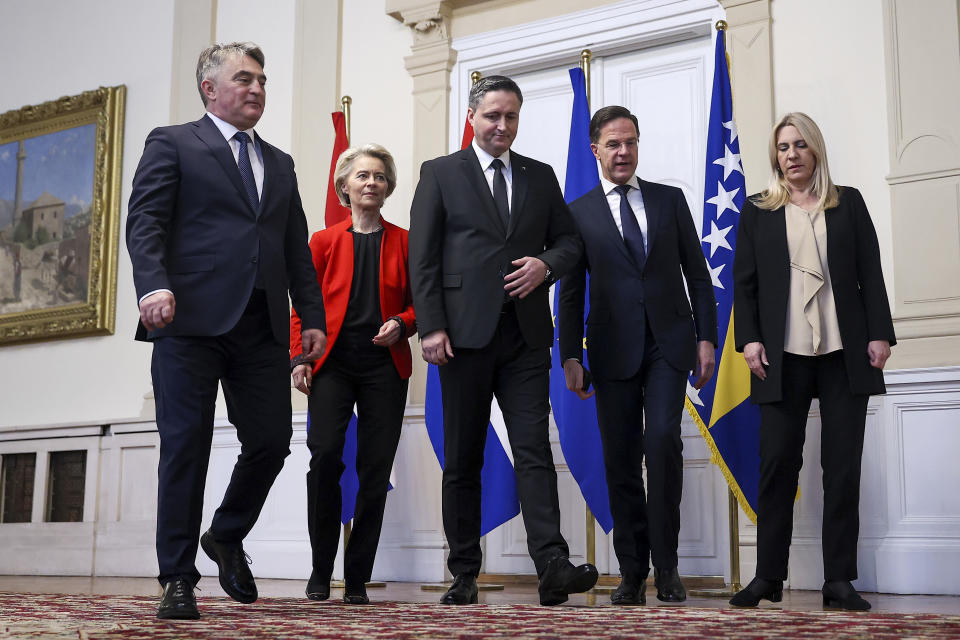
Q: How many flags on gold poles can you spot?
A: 4